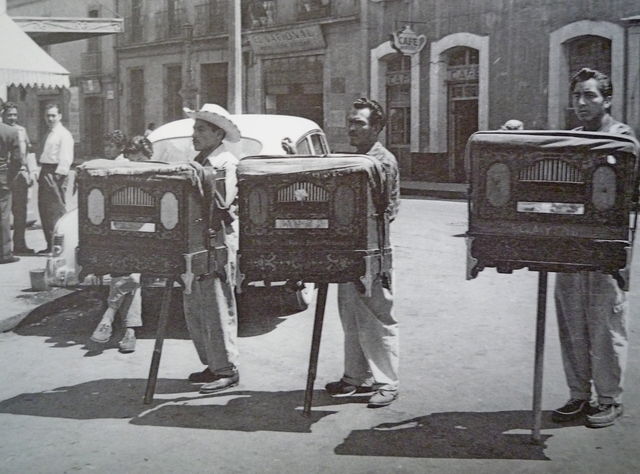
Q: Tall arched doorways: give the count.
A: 3